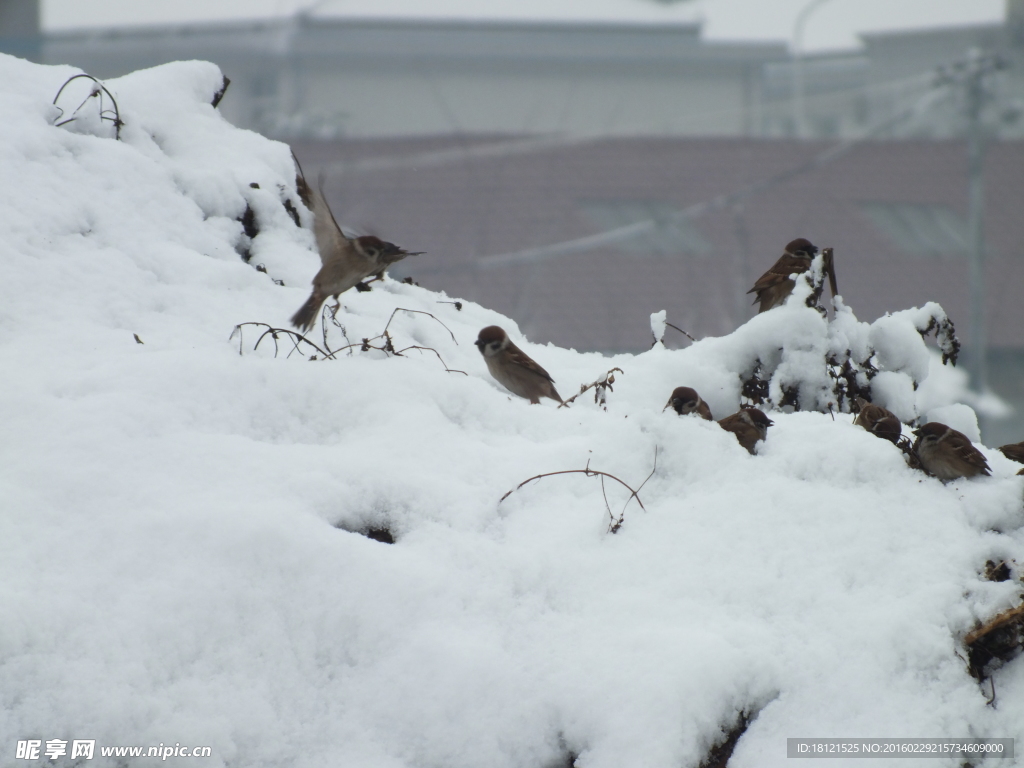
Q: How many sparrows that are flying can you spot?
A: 1